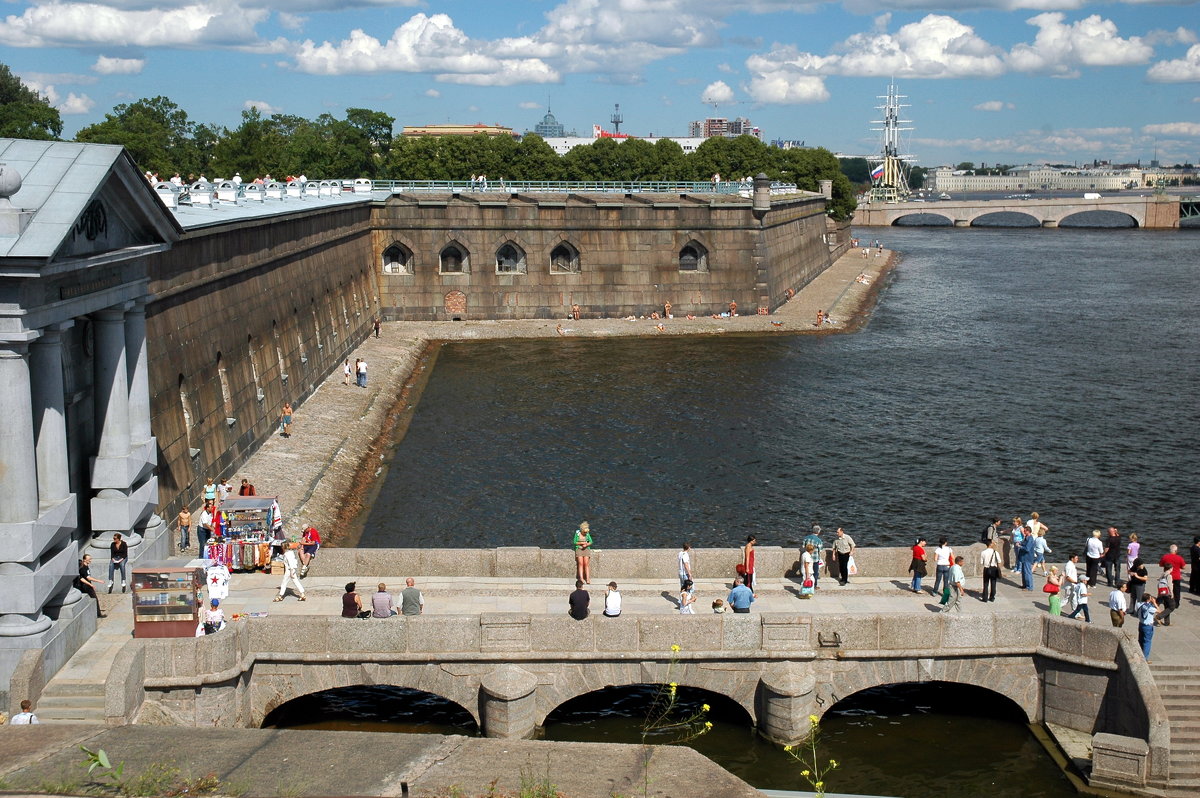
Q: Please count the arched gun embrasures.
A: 5